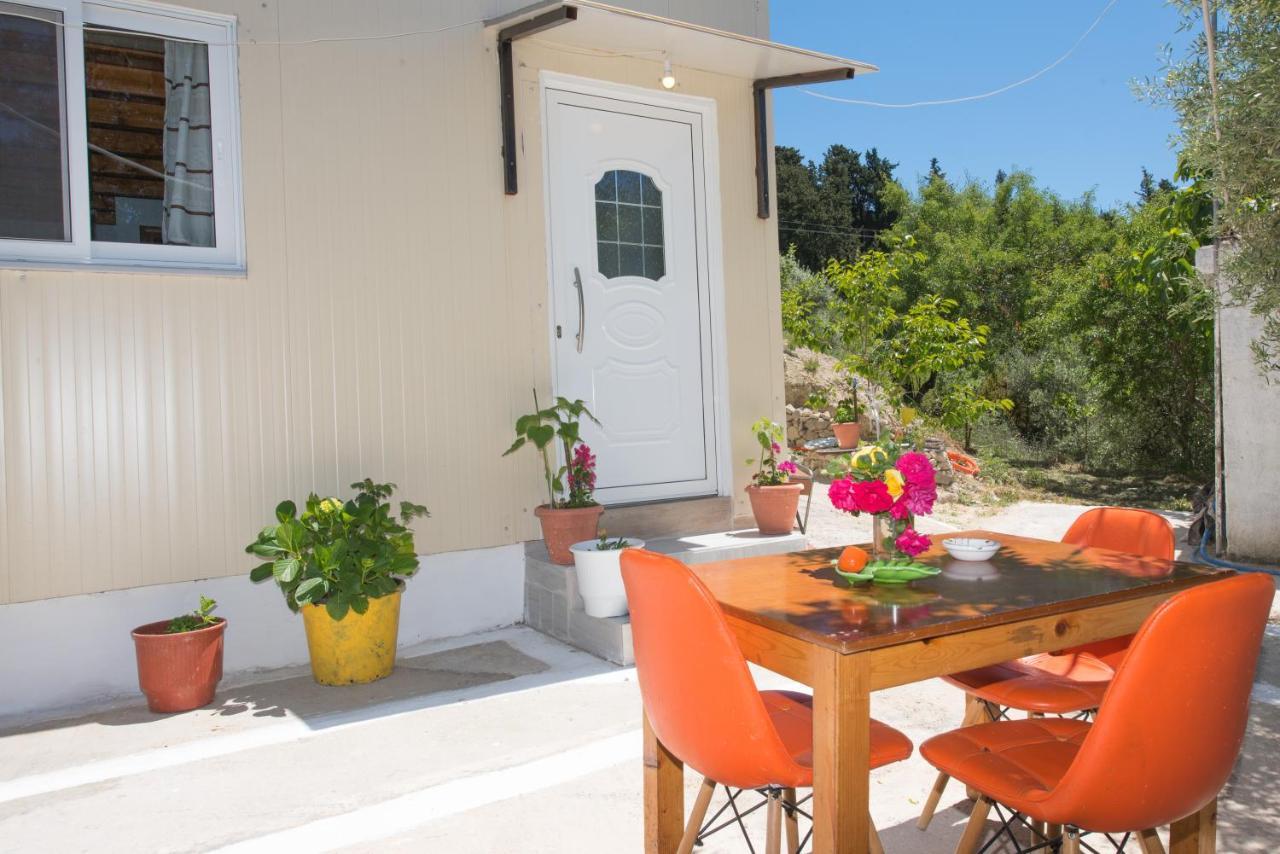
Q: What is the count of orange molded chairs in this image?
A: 3